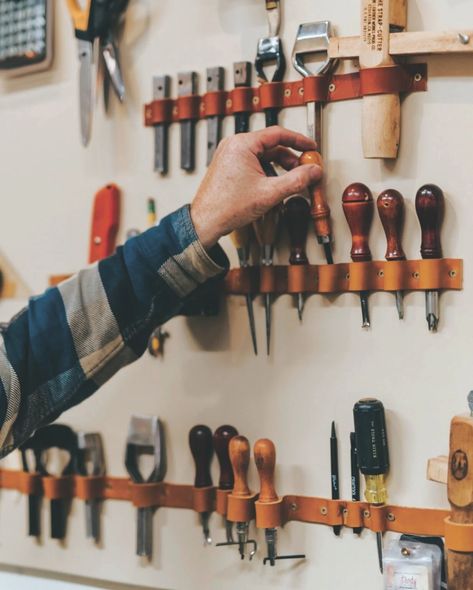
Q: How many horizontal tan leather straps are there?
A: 3